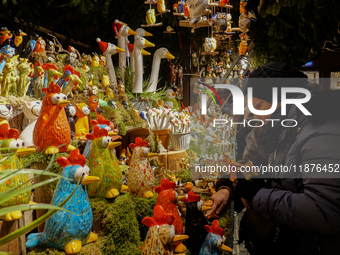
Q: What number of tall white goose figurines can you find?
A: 6